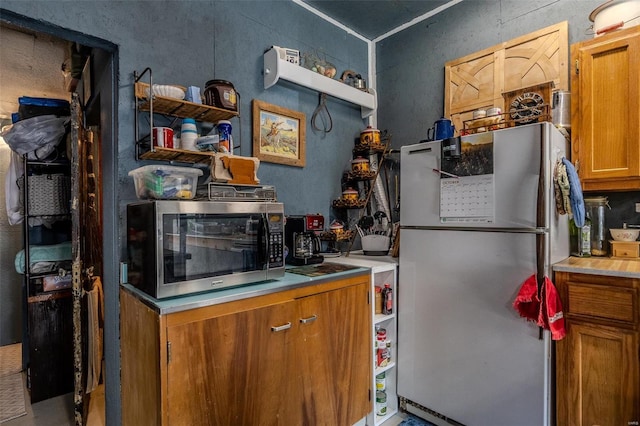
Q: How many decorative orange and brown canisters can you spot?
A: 4